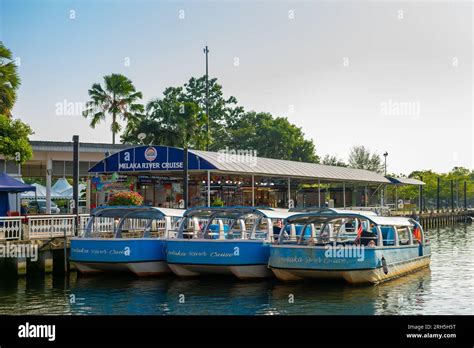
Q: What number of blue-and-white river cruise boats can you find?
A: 3